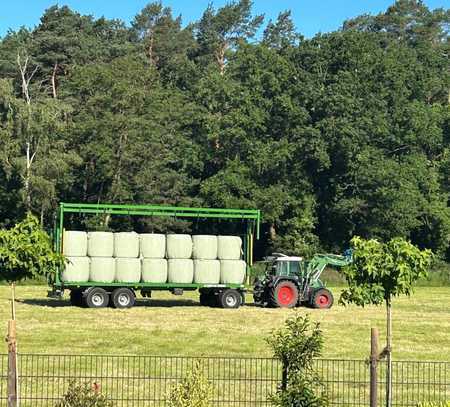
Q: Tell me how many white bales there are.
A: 14